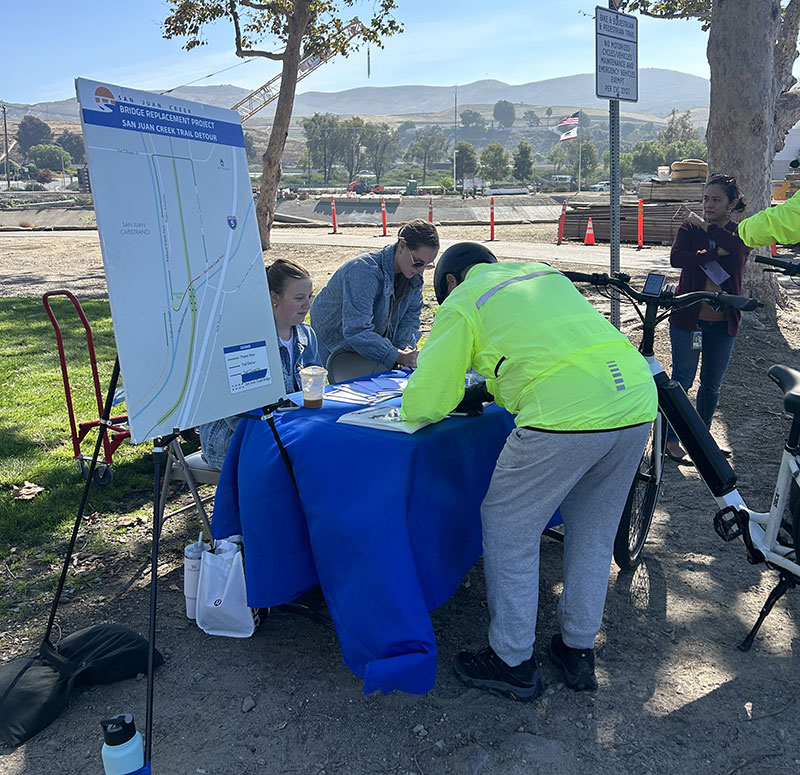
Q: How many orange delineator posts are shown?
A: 6